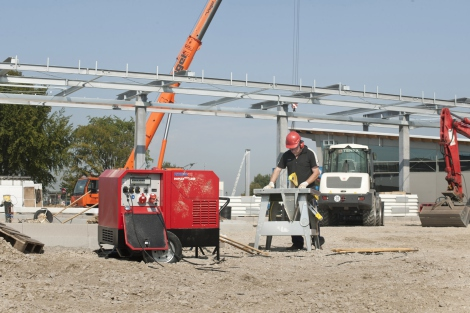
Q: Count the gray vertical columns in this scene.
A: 3